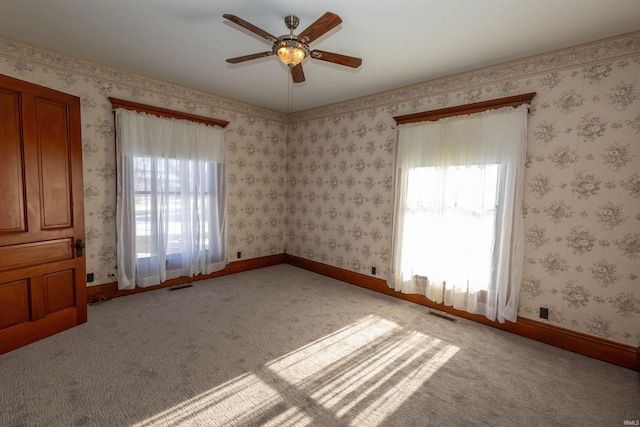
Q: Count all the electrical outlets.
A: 4